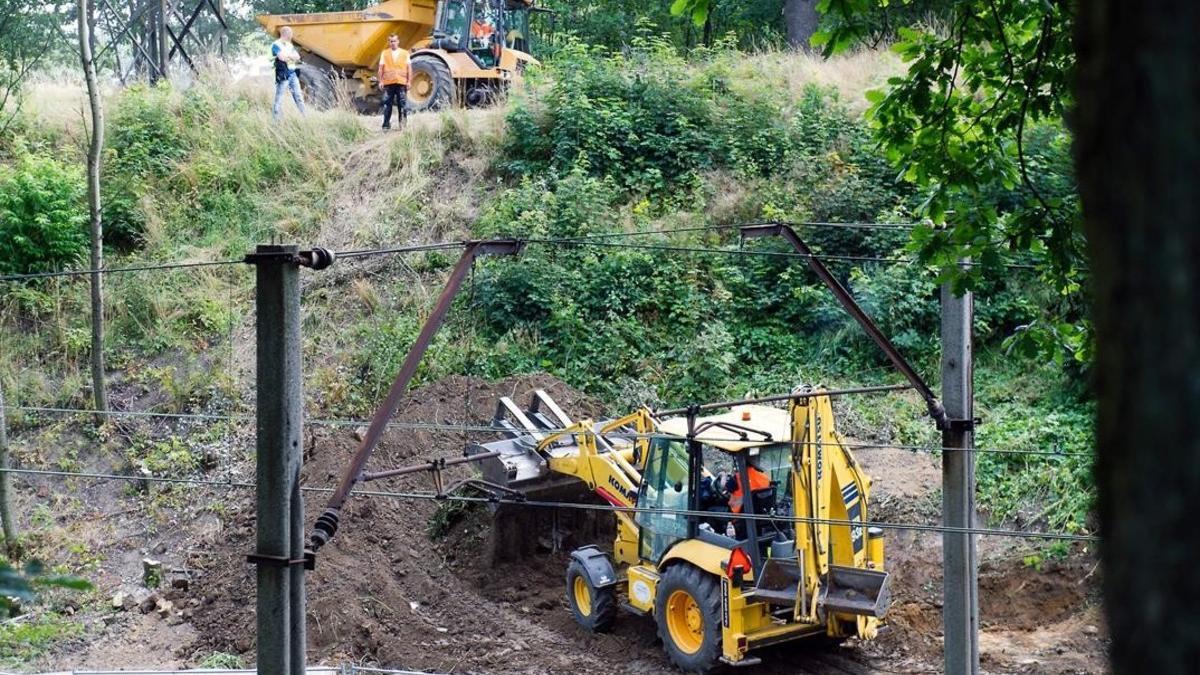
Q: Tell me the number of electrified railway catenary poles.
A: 2